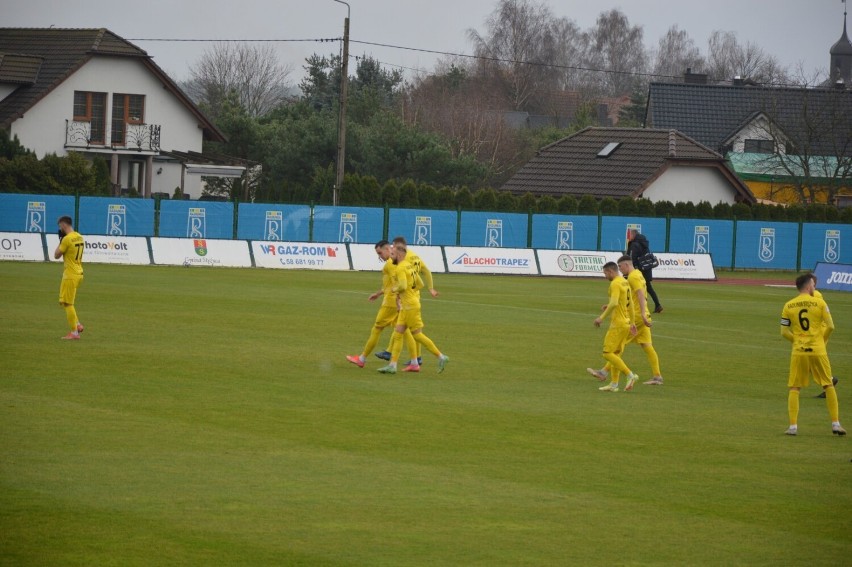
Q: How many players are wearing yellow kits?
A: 8